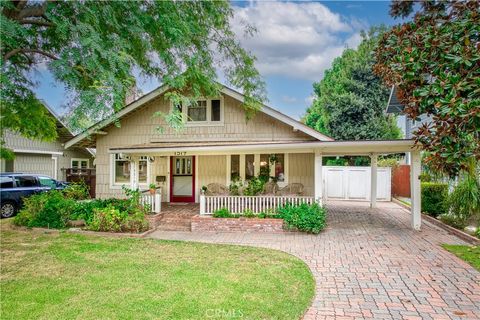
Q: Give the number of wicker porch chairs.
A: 3